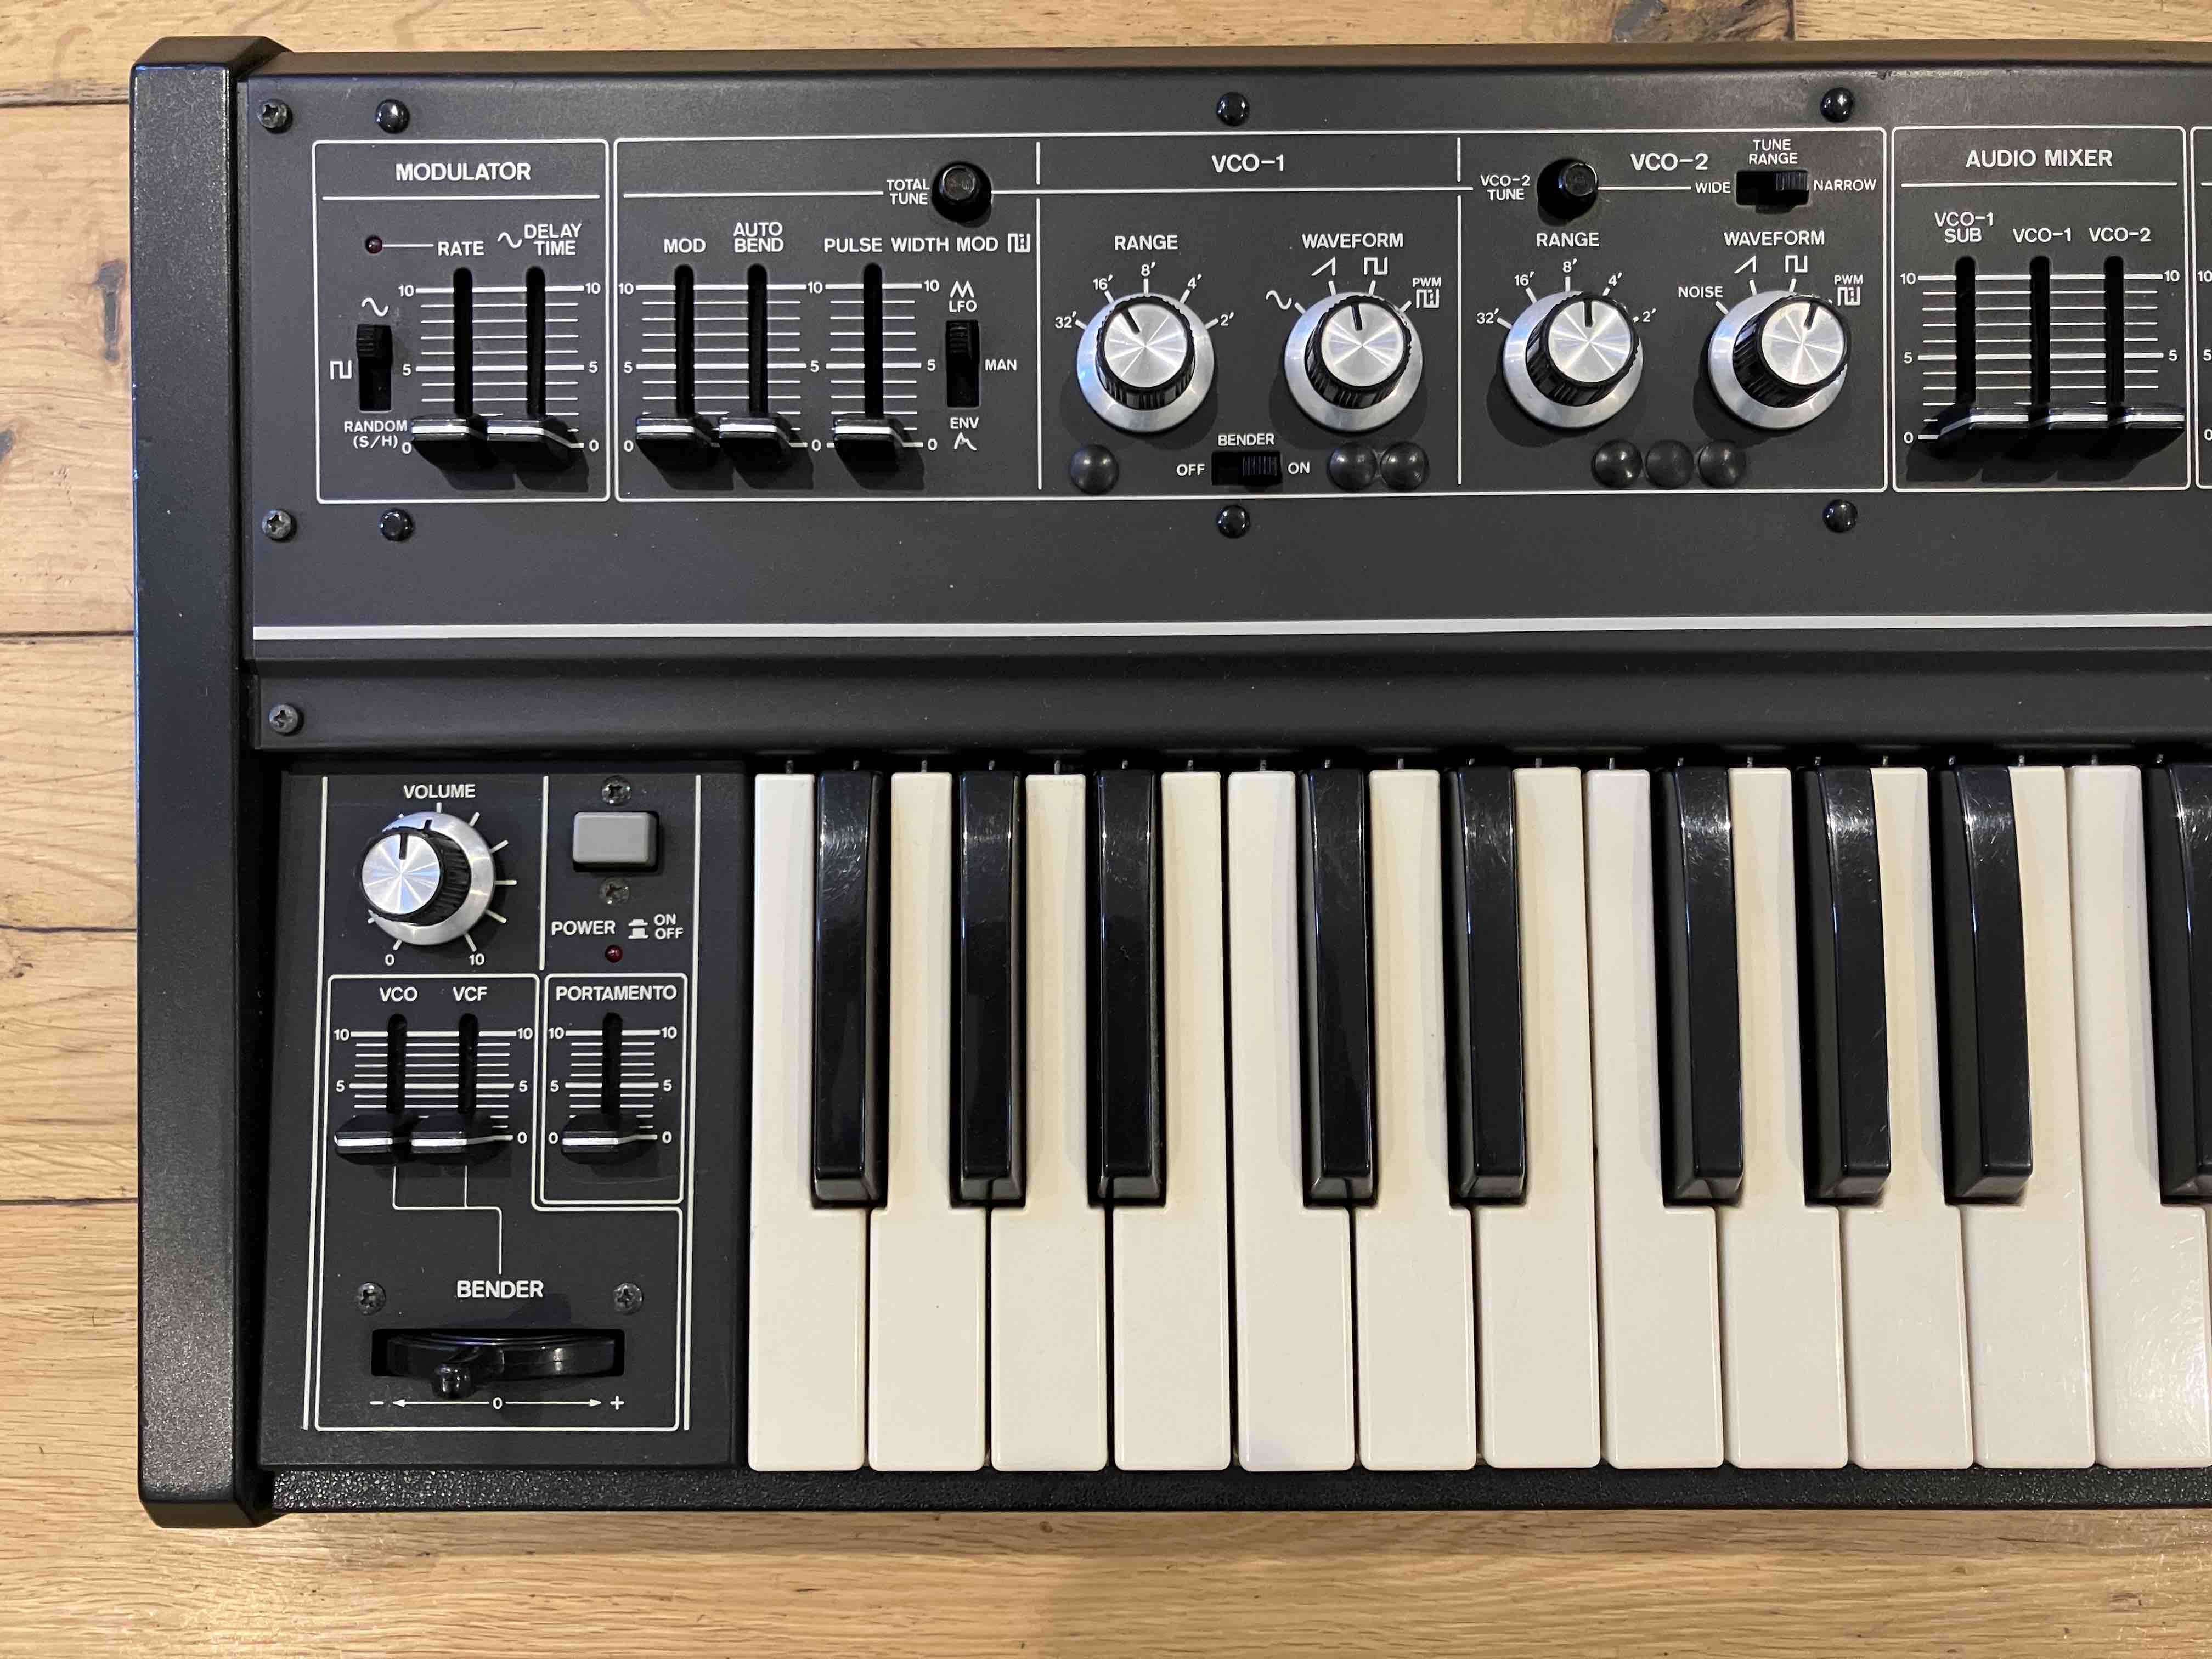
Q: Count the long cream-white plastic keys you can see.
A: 12